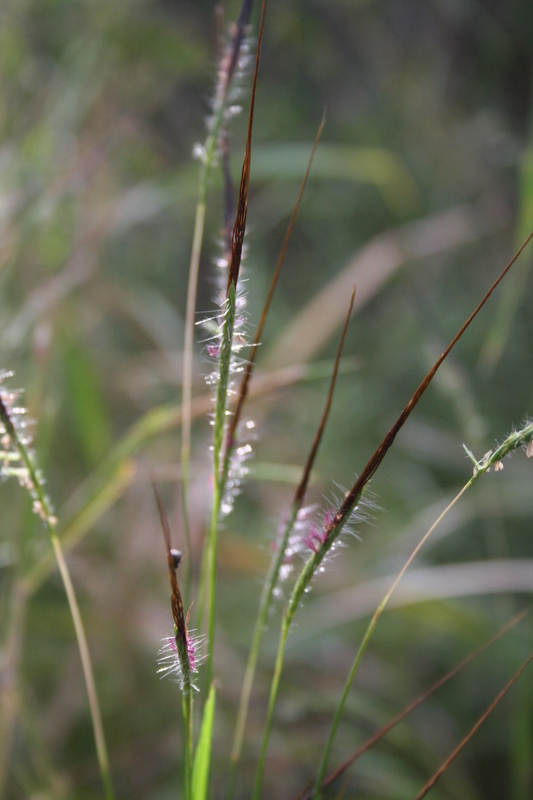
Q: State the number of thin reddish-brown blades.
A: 7